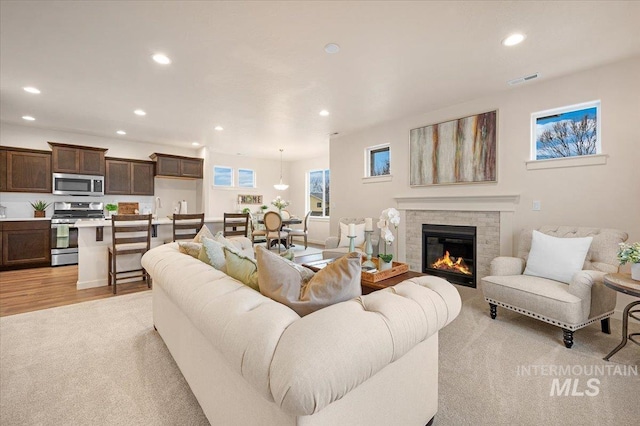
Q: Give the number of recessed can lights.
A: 9